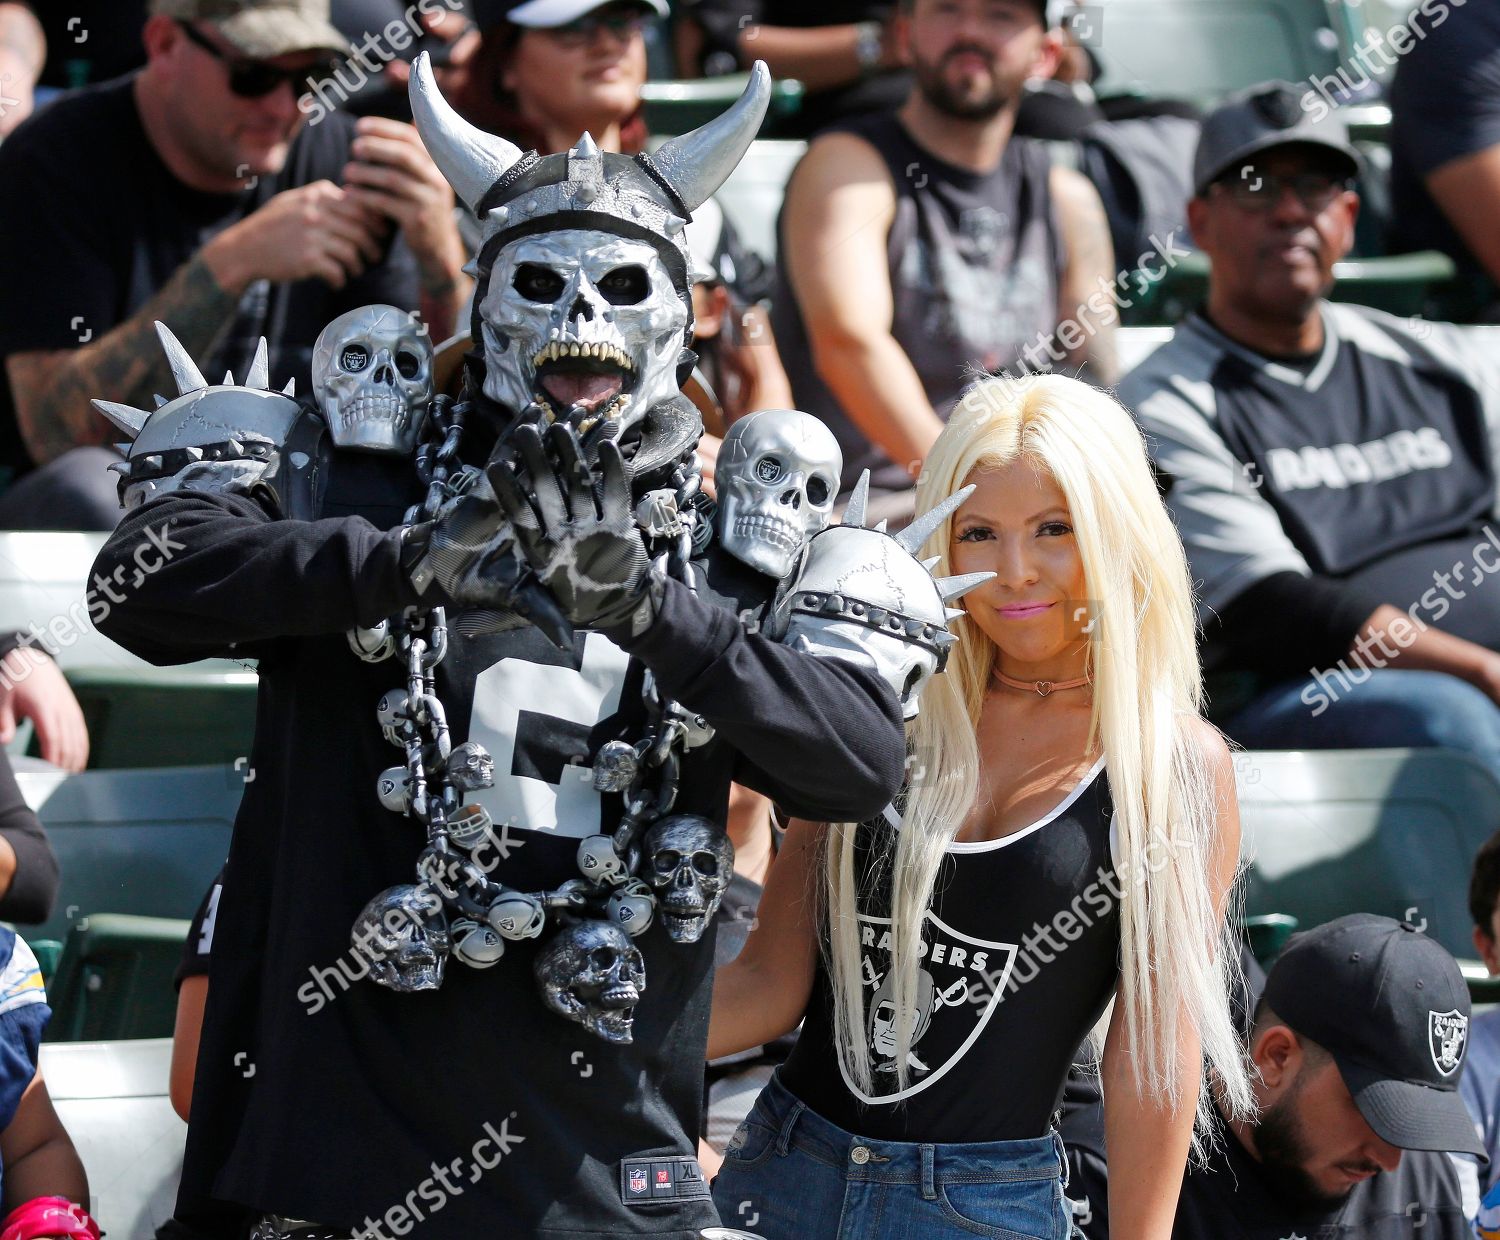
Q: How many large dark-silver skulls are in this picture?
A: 3